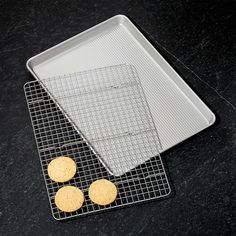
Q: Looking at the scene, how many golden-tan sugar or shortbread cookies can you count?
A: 3